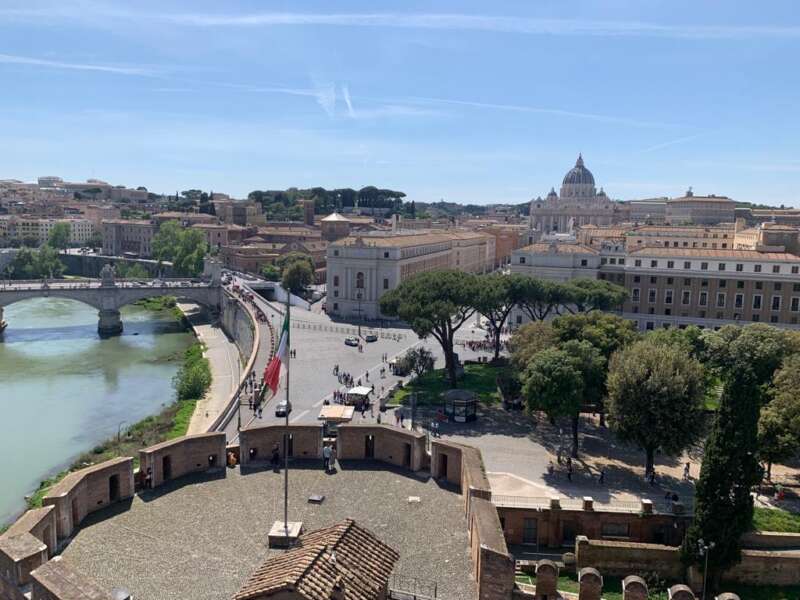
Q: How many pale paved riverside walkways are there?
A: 1